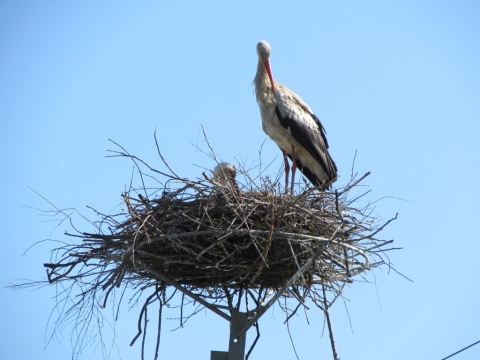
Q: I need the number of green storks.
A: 0